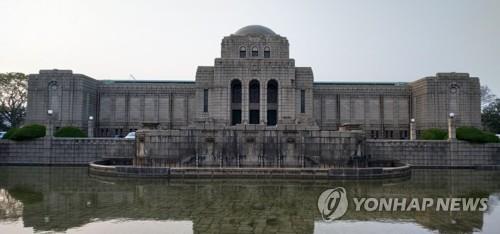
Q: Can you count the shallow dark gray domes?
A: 1